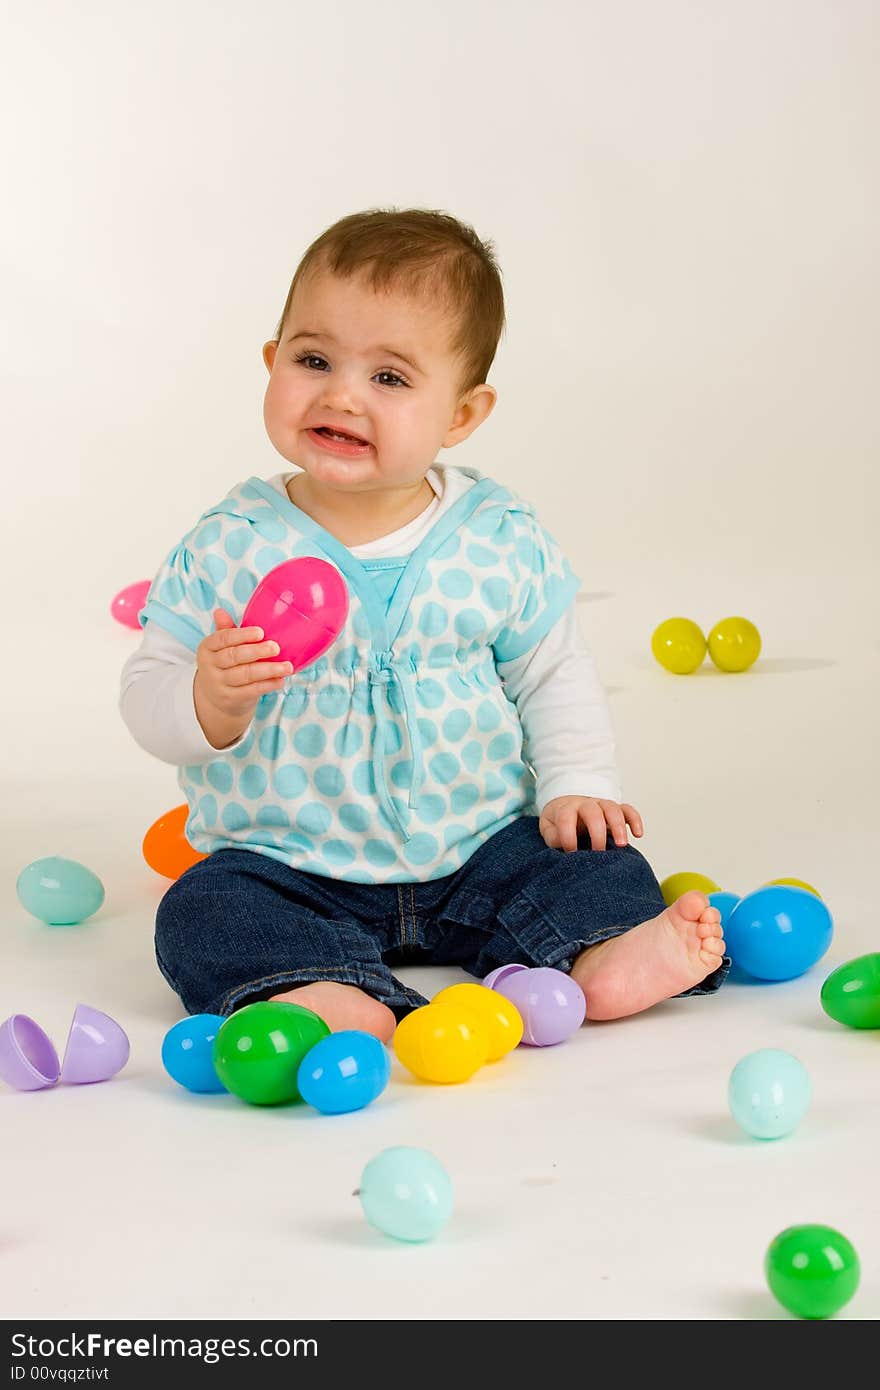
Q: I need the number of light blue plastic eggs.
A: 3